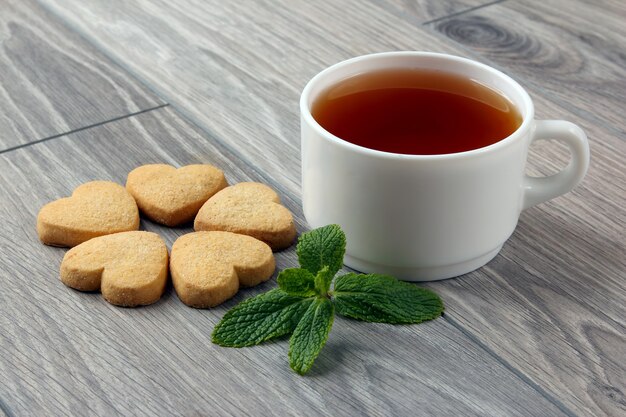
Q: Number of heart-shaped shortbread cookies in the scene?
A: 5